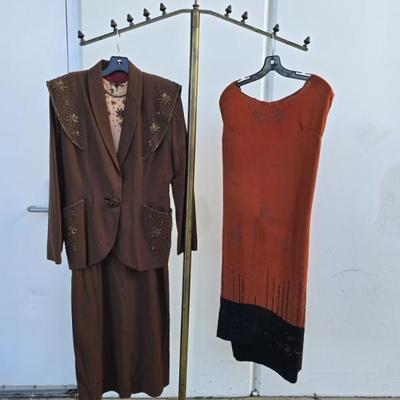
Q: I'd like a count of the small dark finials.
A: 9